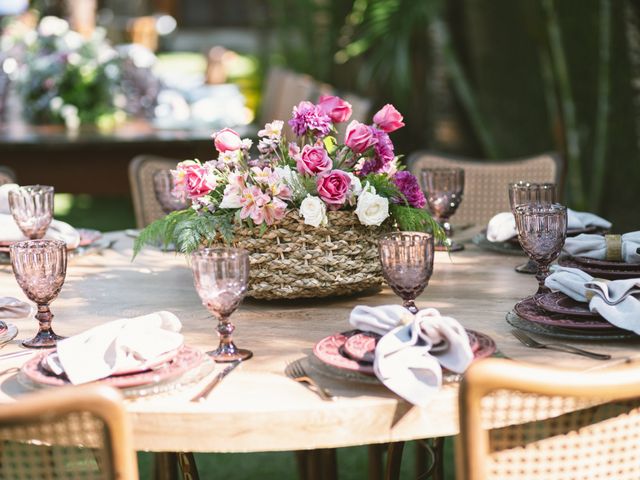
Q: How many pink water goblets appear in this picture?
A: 8